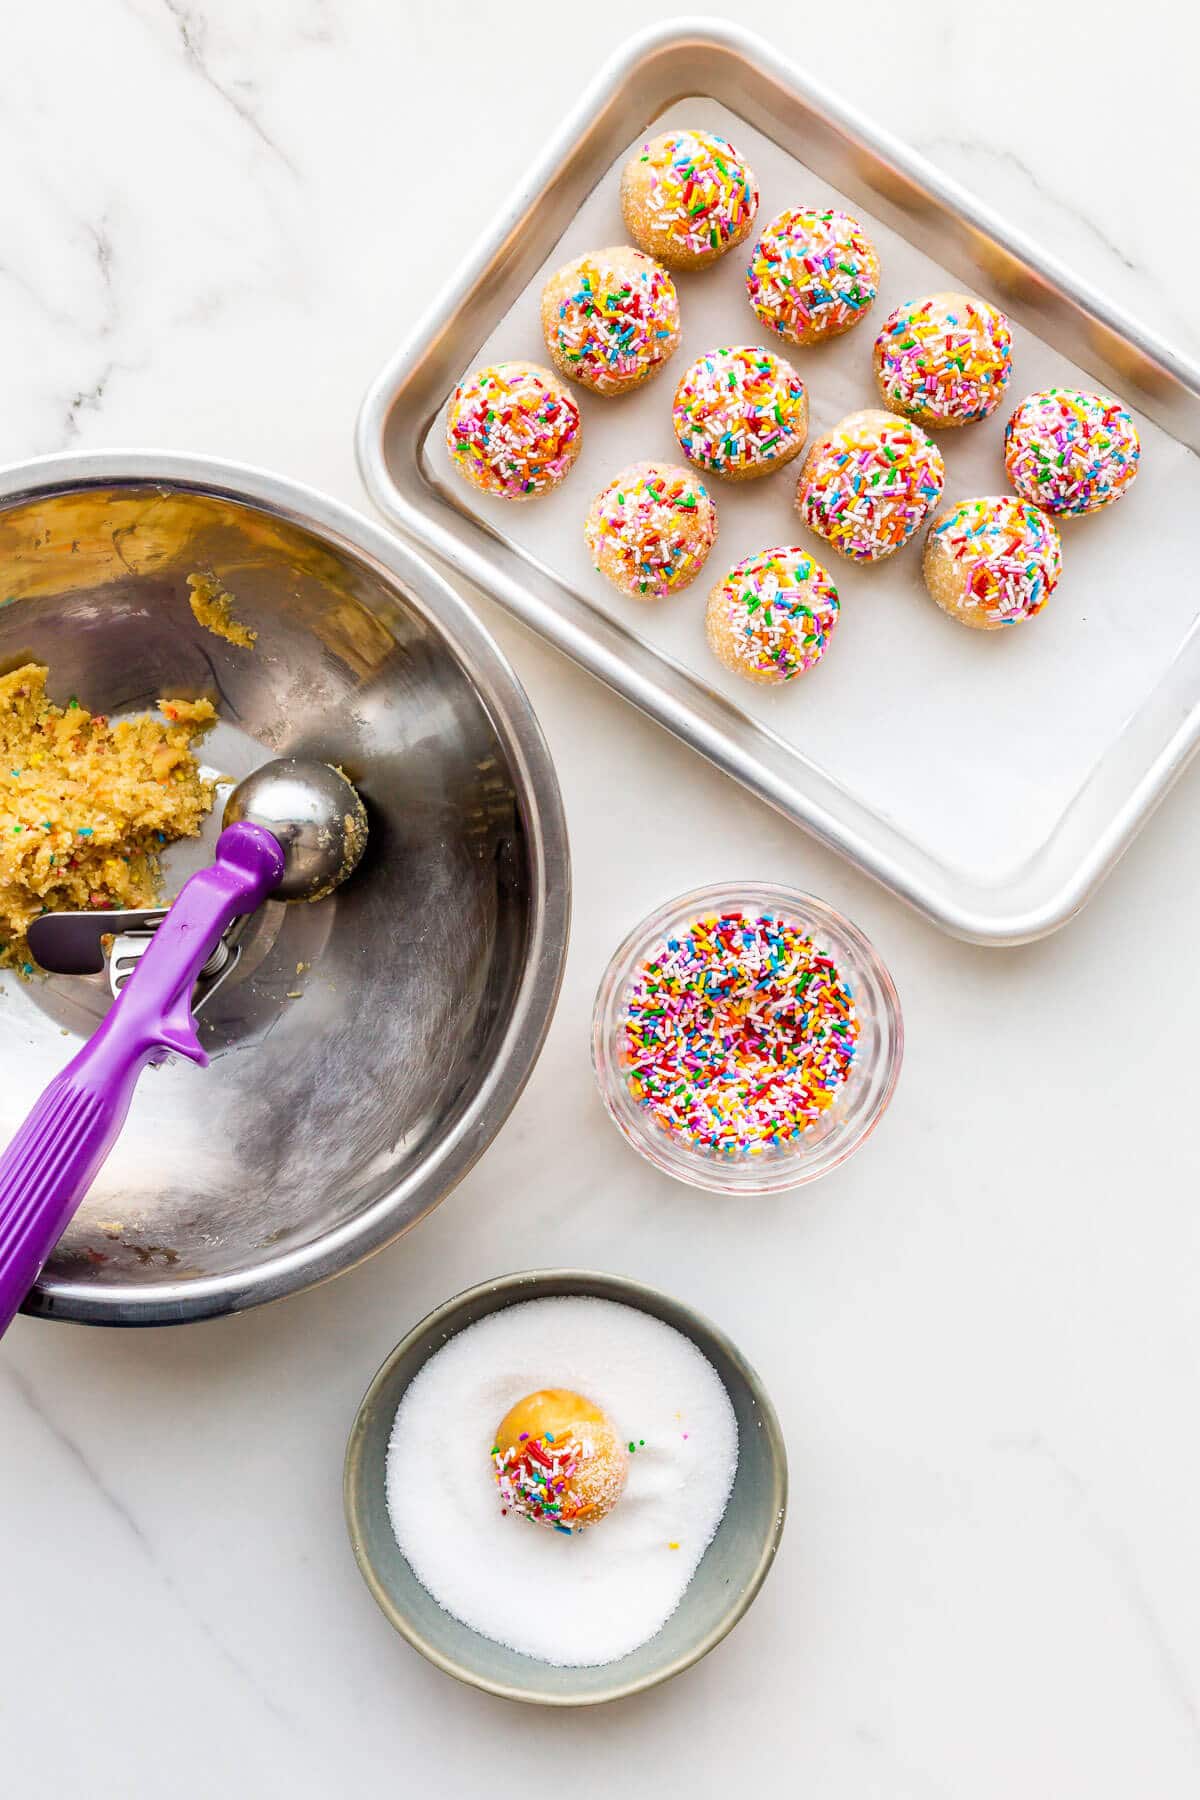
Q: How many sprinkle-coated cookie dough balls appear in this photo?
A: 12